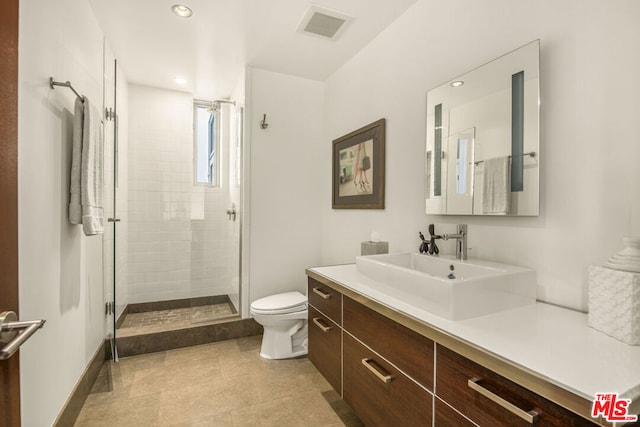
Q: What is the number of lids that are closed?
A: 1